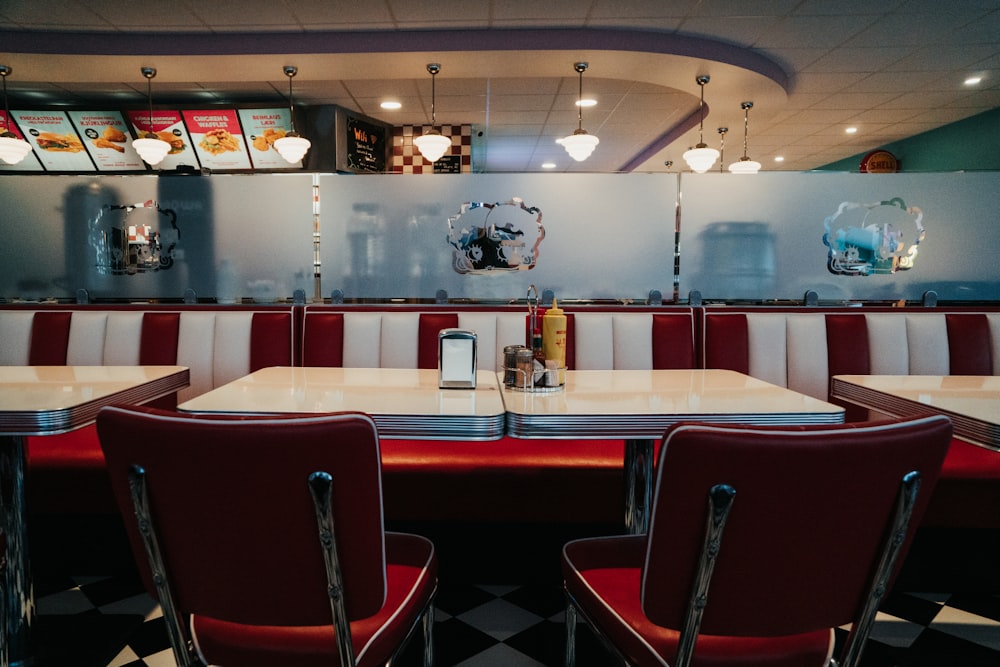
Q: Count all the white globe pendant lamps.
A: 7